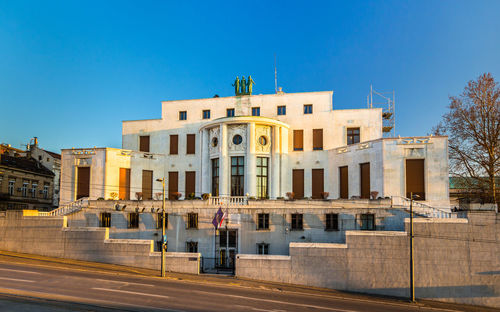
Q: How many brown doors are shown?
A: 10